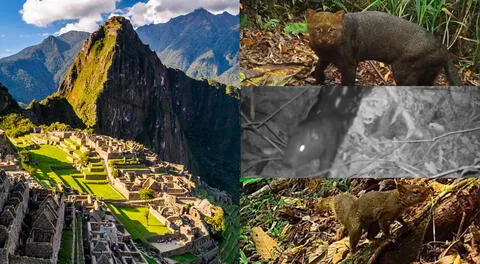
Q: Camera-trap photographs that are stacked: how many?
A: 3